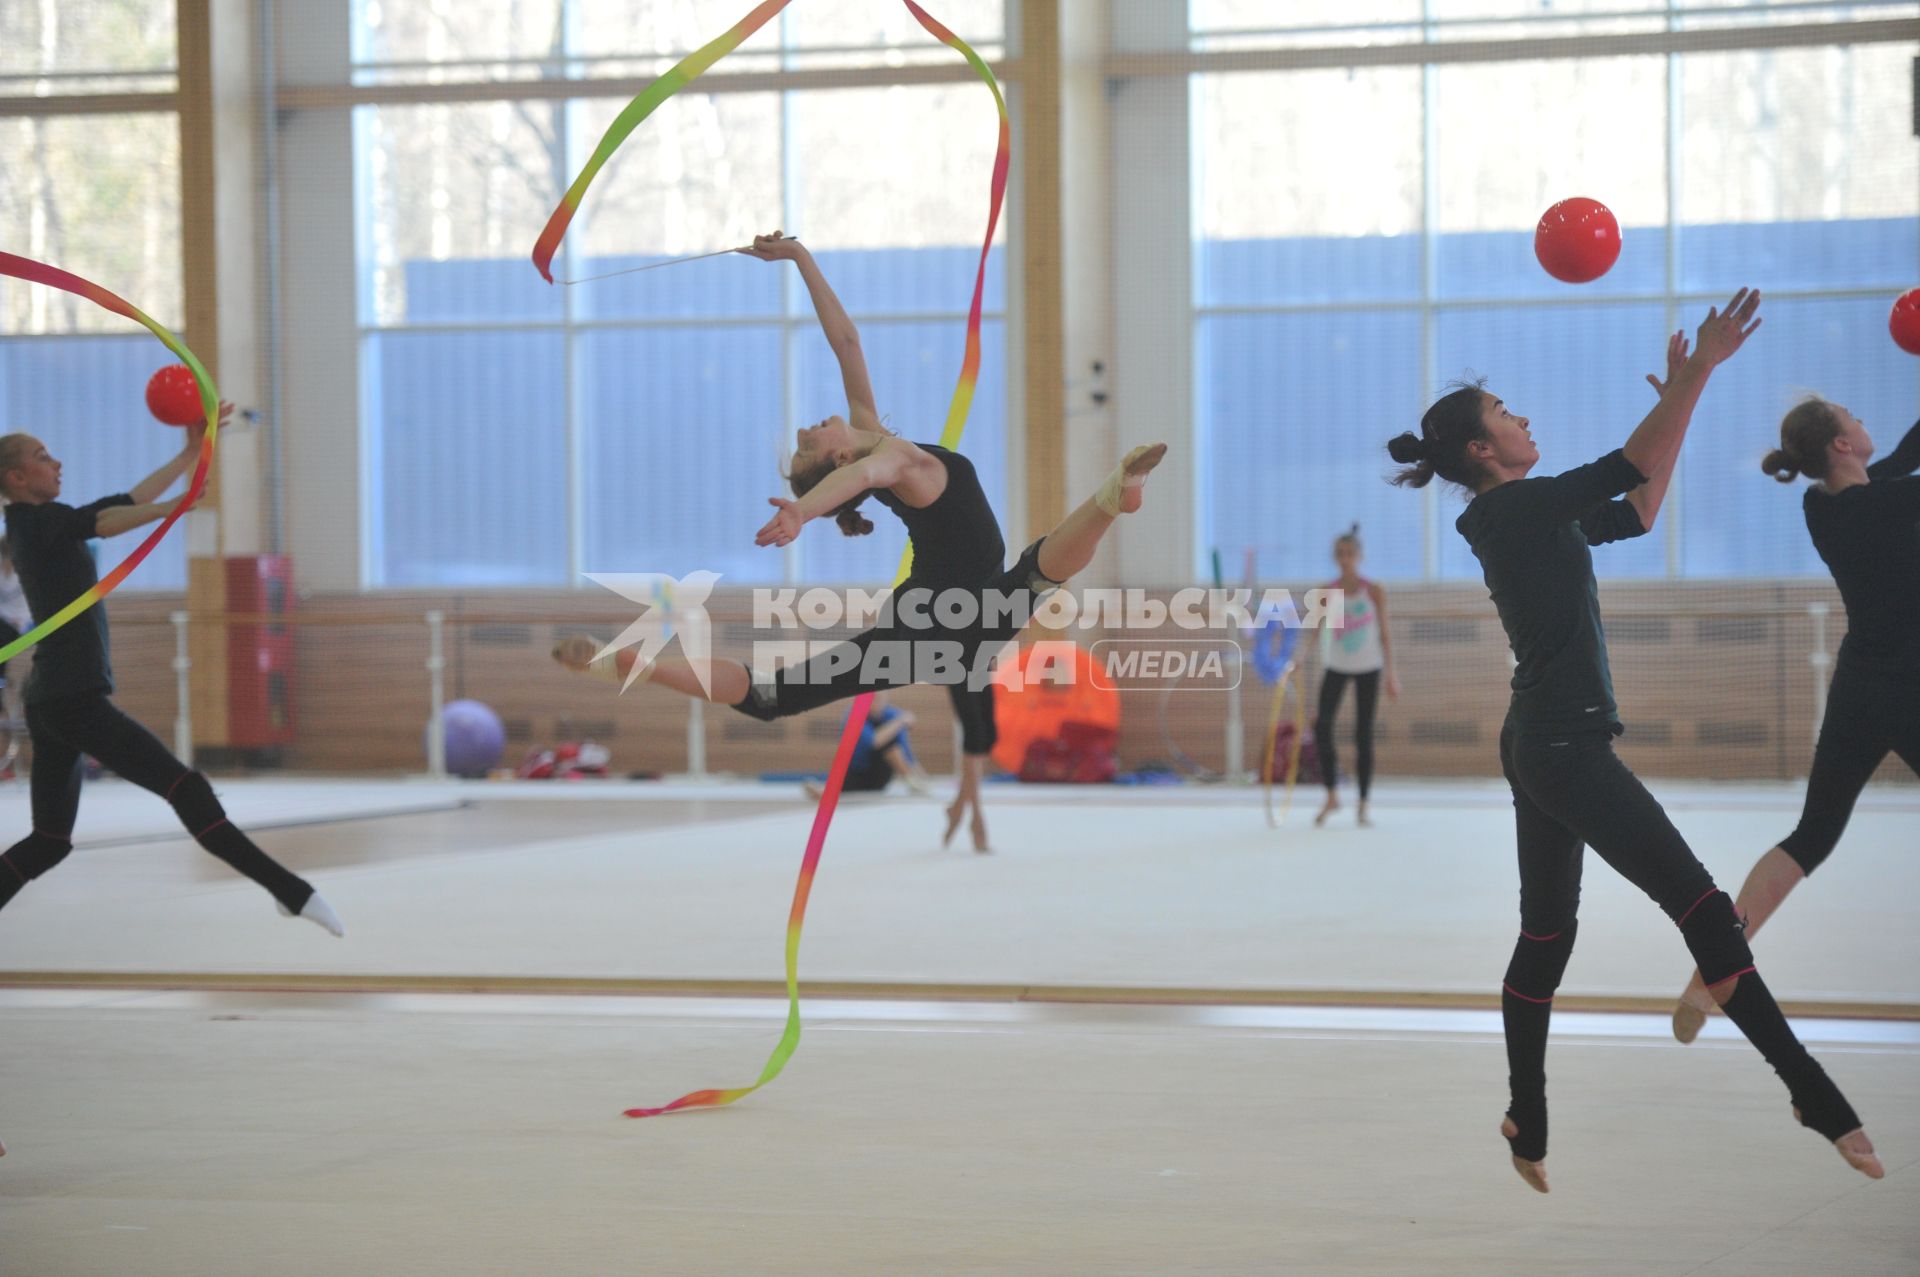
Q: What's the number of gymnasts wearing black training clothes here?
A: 4